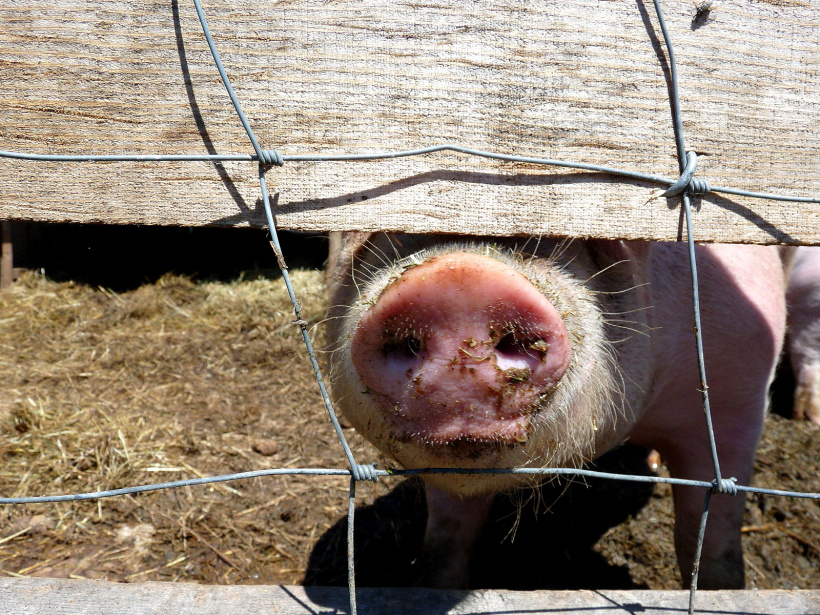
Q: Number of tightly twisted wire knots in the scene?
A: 4